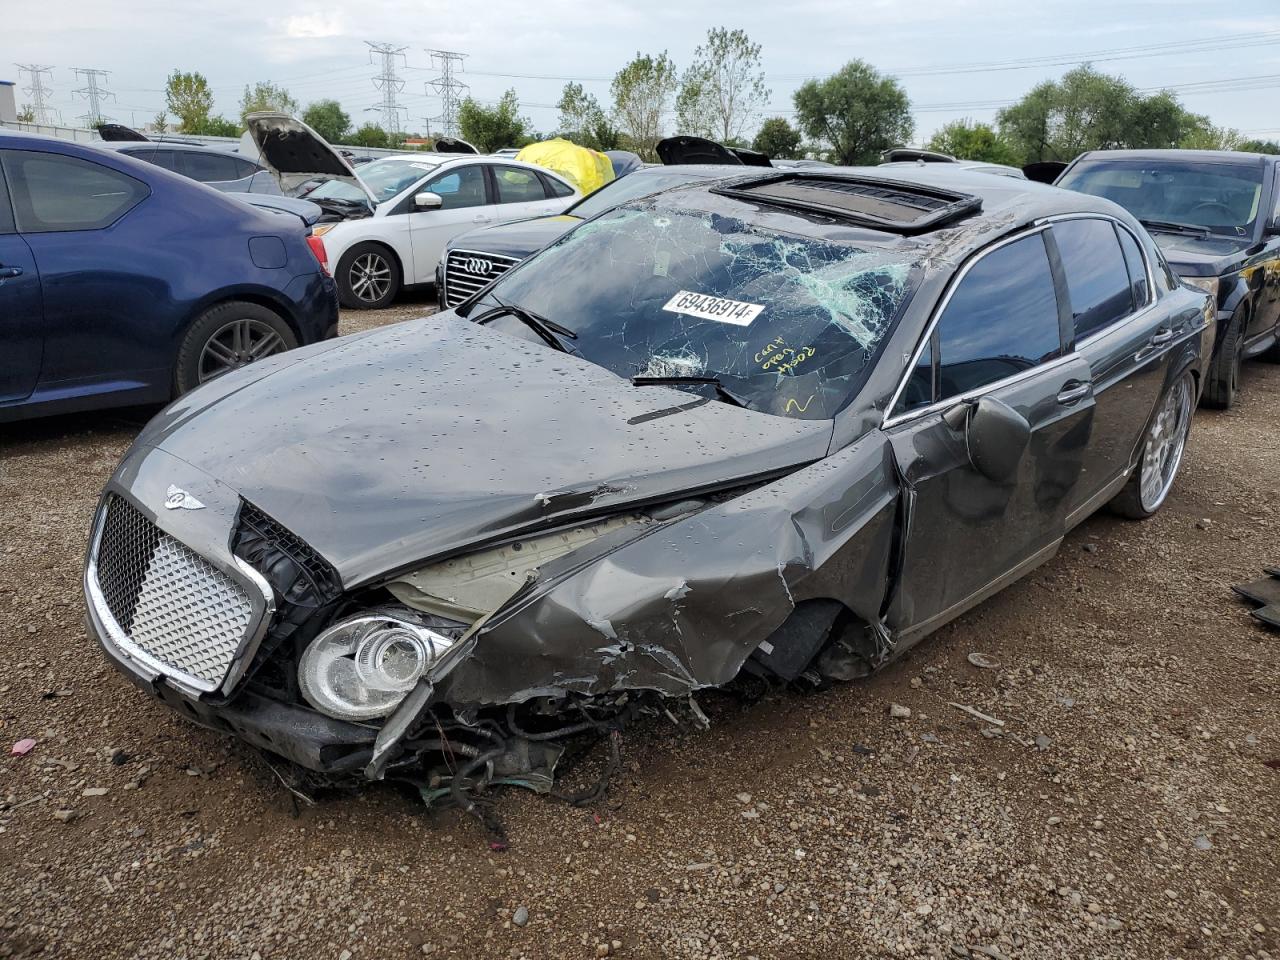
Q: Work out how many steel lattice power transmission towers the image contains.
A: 4